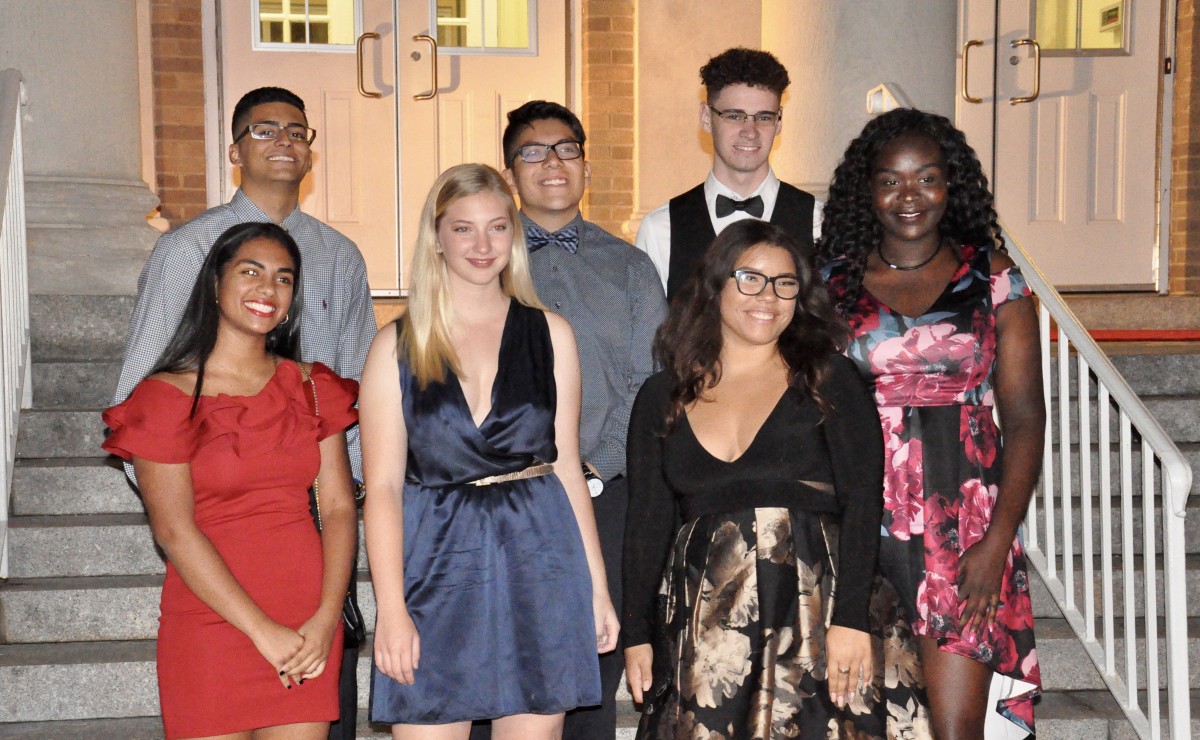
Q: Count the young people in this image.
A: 7